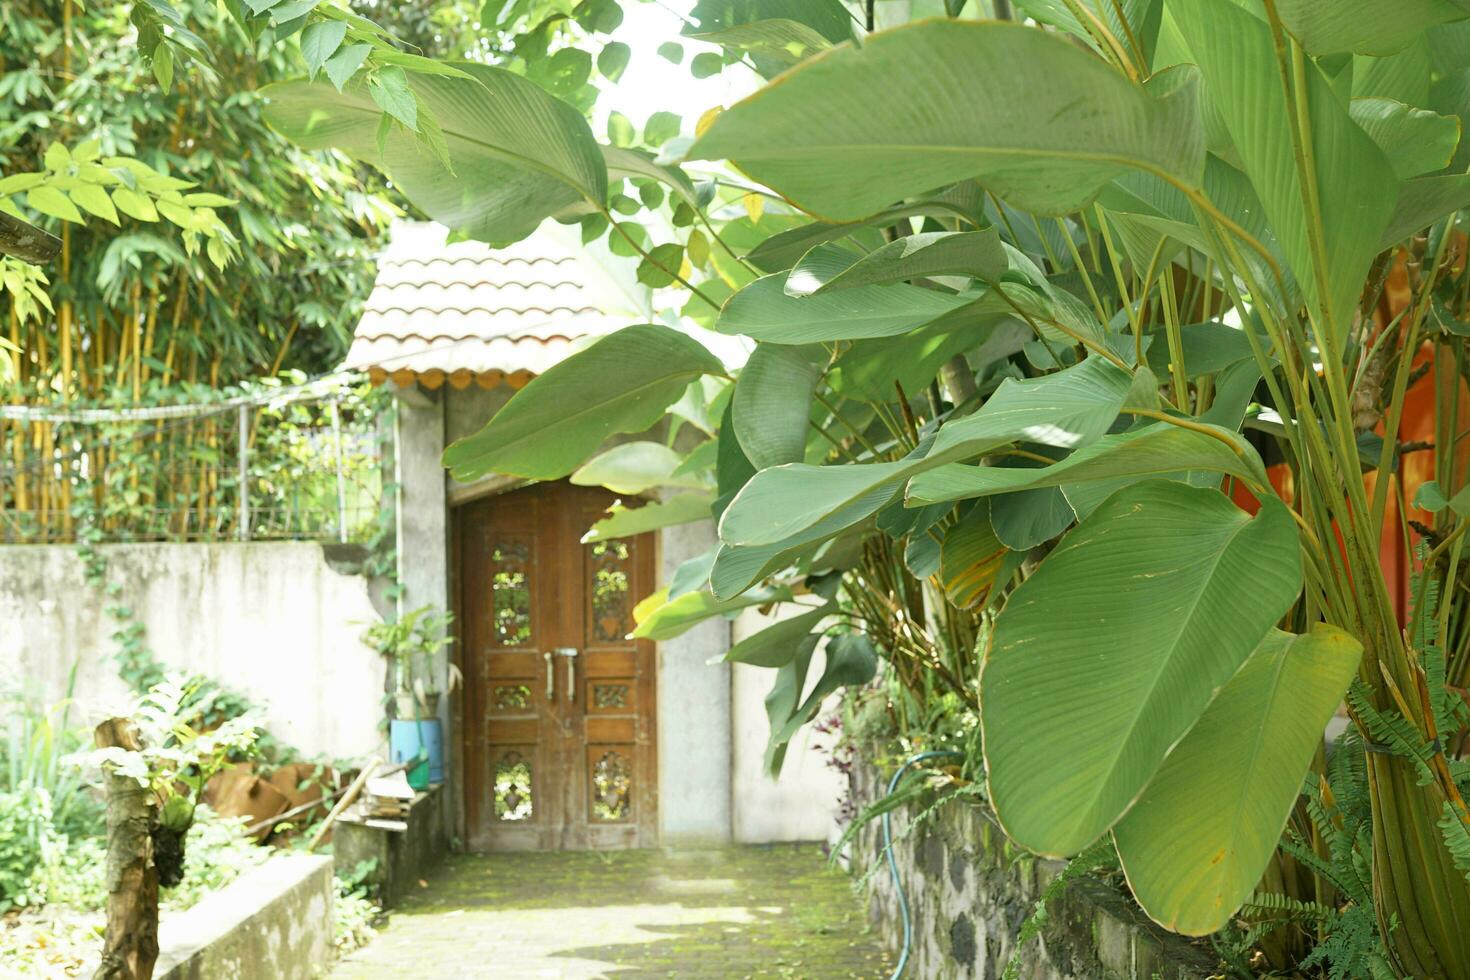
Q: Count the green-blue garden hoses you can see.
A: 1